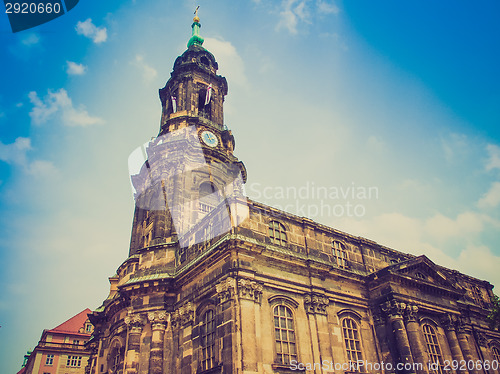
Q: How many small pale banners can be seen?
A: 2